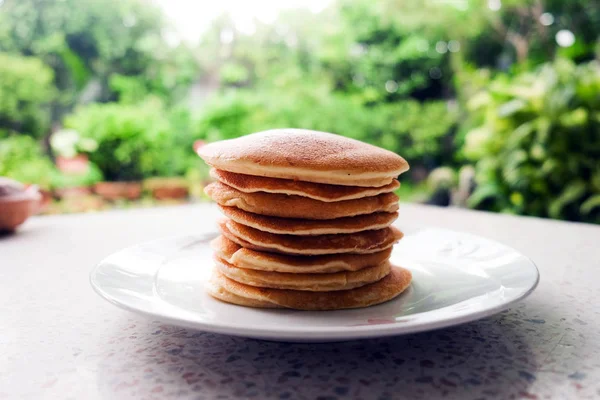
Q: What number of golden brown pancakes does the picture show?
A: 8